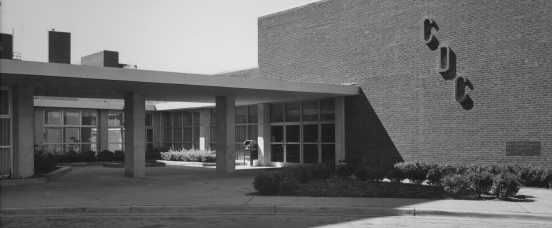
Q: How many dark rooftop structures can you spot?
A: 3